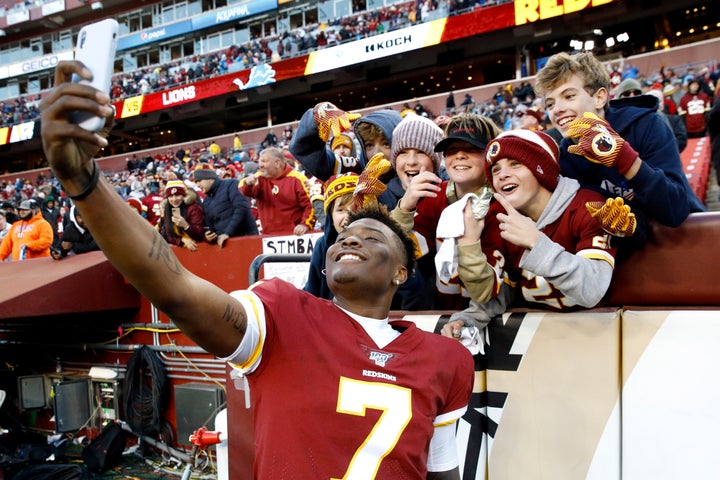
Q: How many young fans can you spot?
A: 6